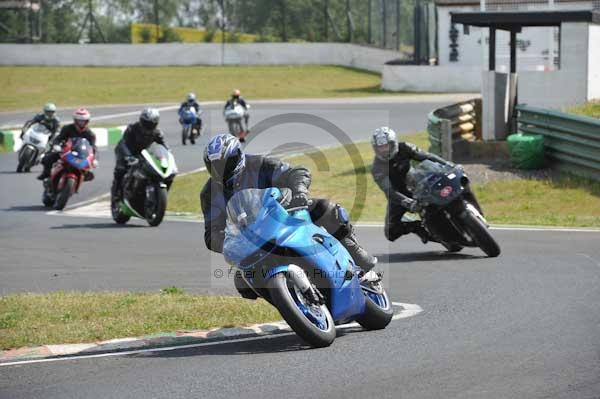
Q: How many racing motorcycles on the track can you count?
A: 7